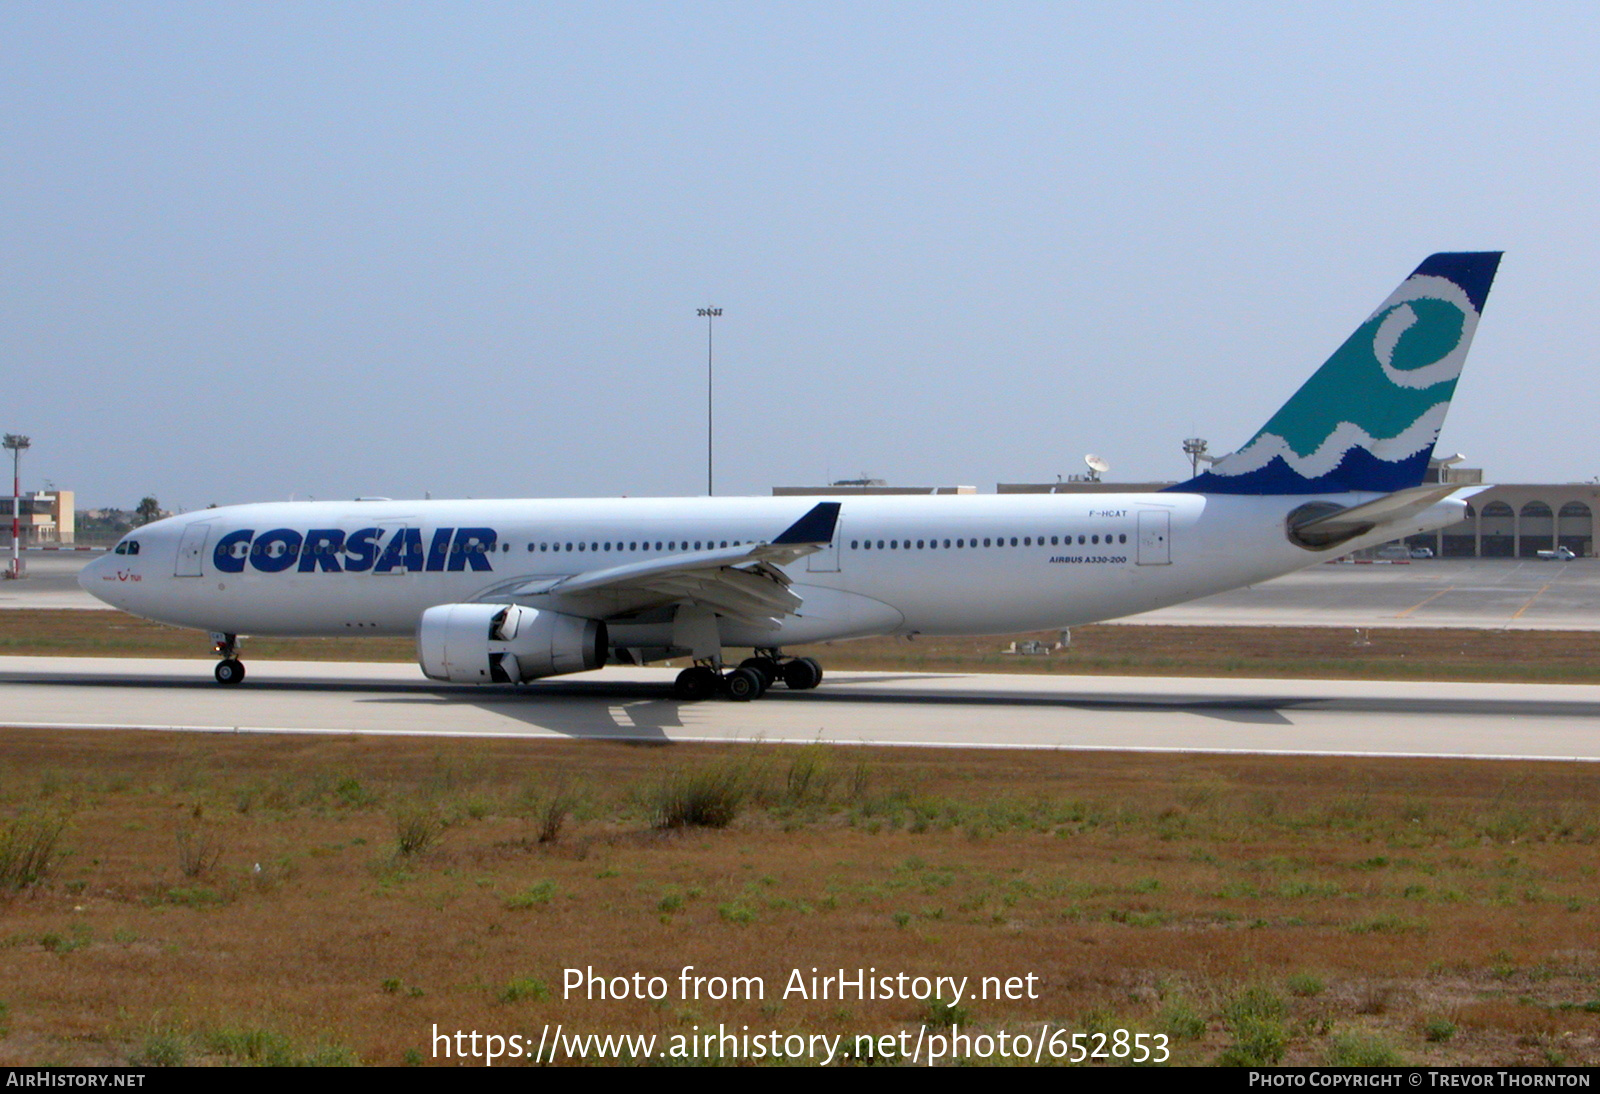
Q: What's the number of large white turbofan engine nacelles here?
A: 1